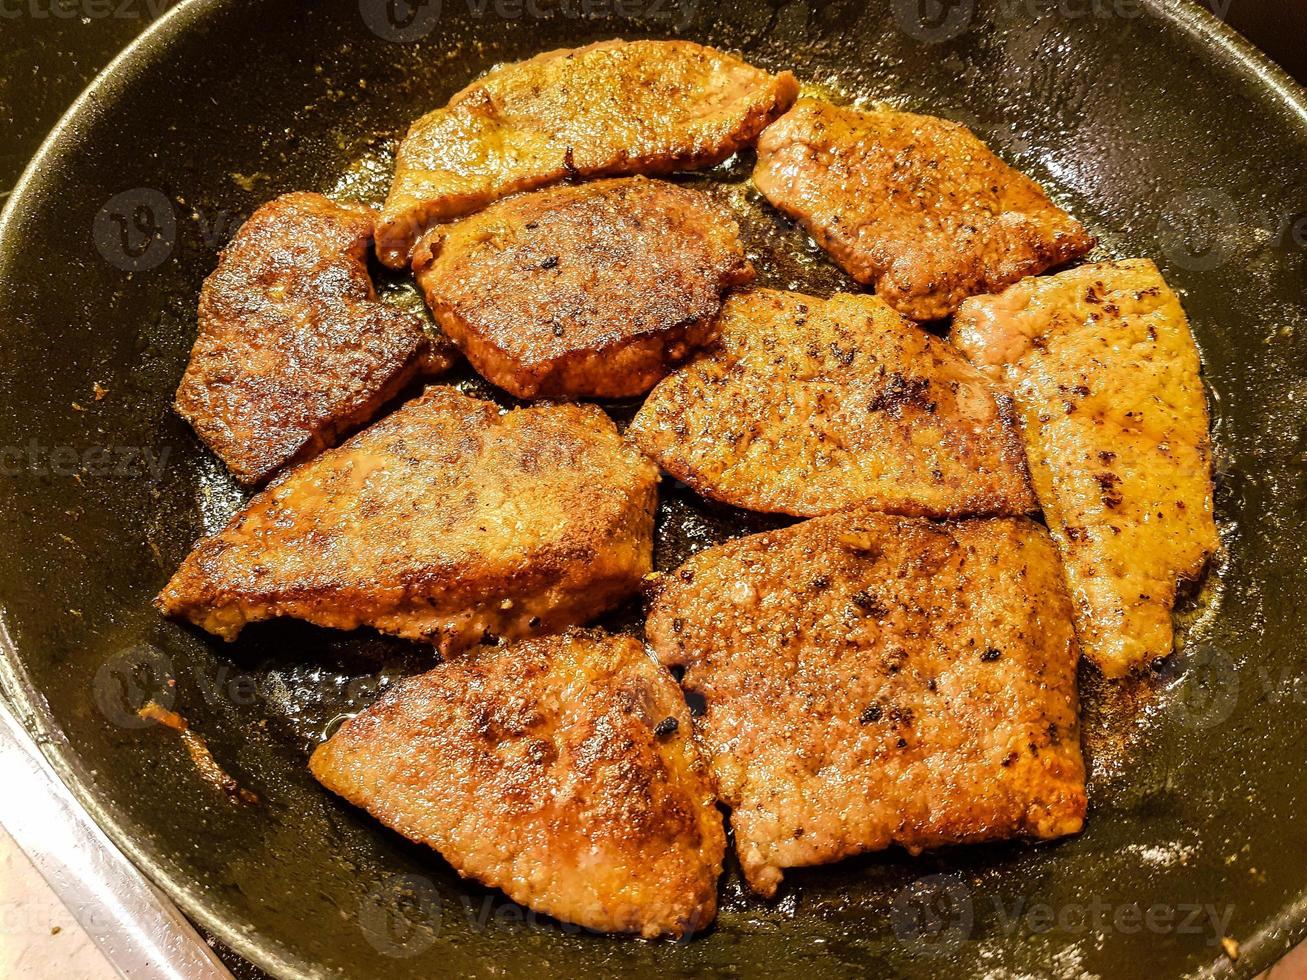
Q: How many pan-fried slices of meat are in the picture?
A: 9